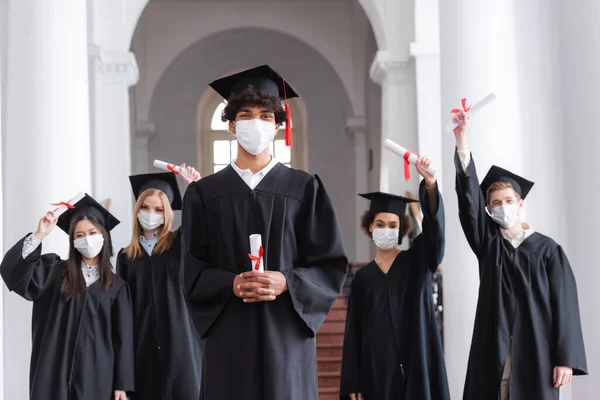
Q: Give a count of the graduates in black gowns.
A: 5